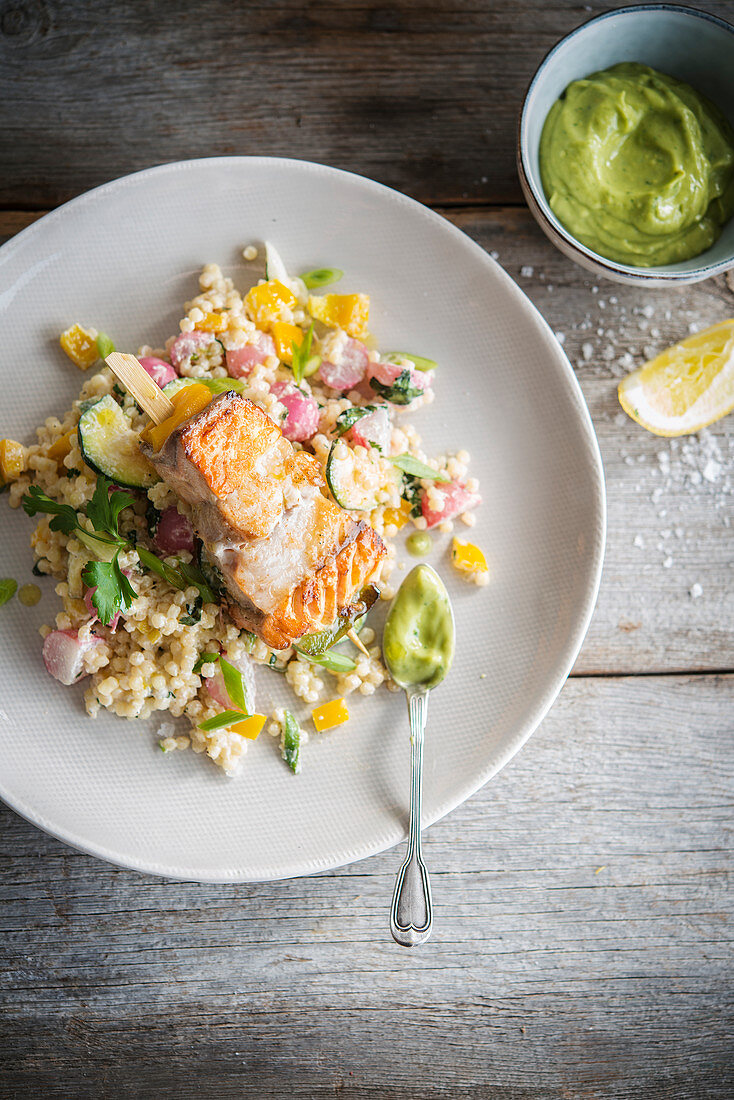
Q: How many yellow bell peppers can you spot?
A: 12